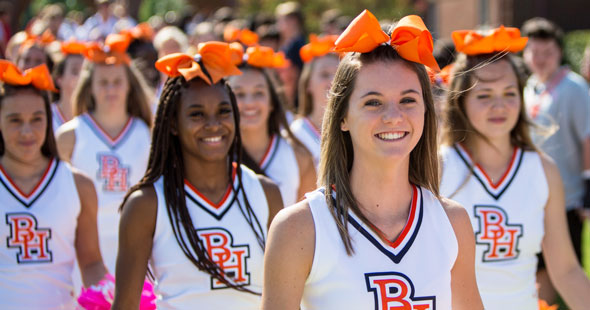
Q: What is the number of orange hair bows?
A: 12